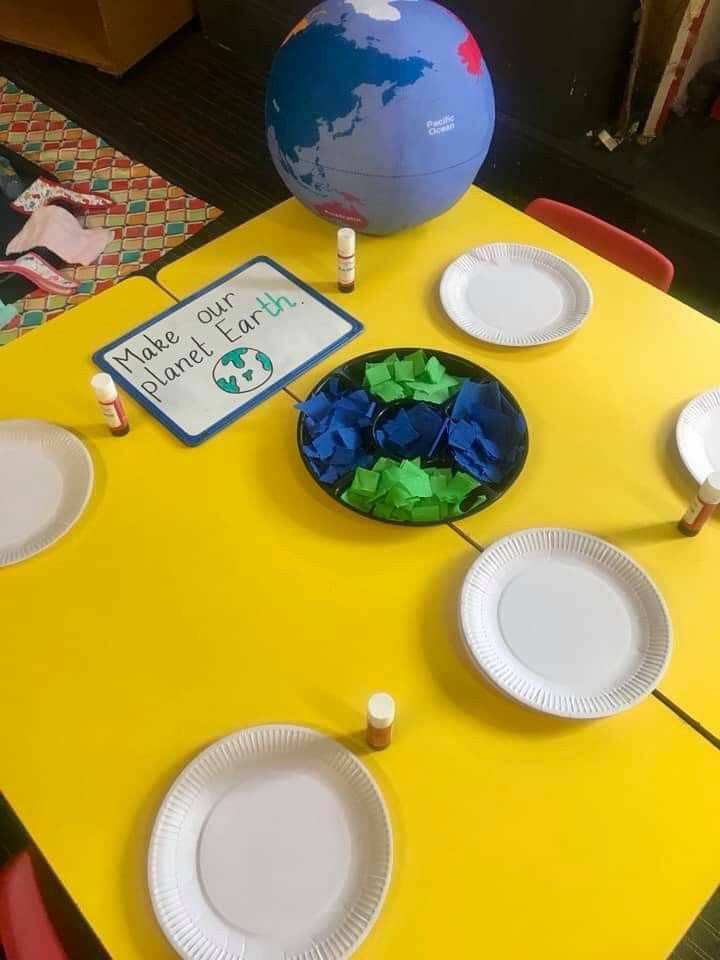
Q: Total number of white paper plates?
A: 5